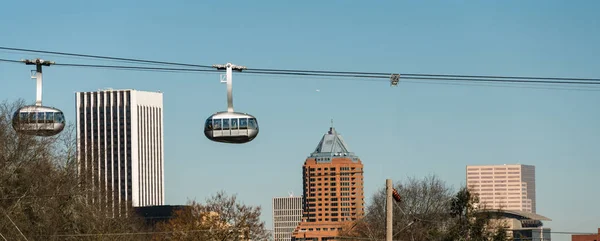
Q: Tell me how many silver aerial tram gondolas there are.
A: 2